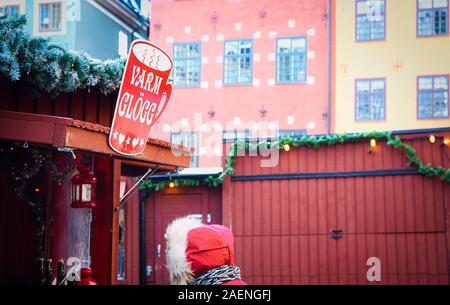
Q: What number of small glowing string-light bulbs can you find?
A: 5